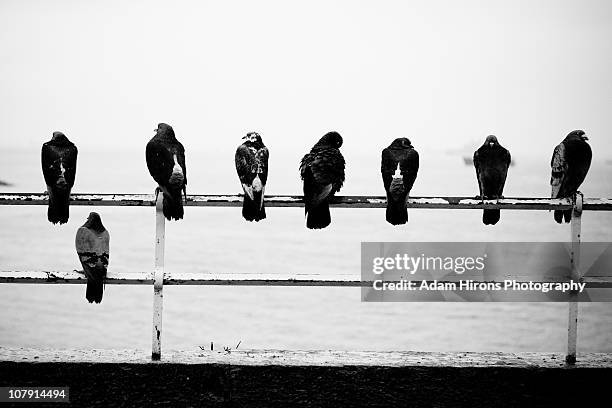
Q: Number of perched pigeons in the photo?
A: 8